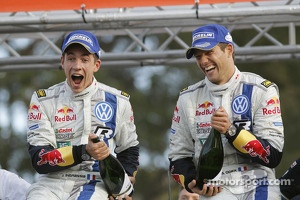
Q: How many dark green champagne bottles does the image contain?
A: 2